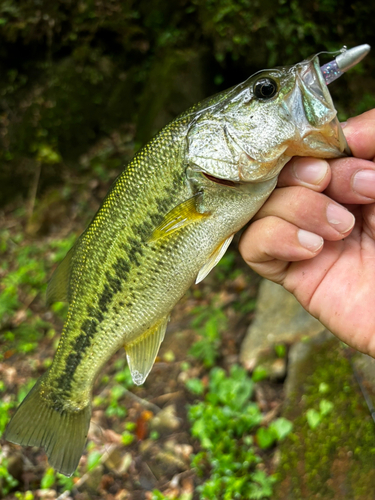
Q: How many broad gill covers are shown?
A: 1